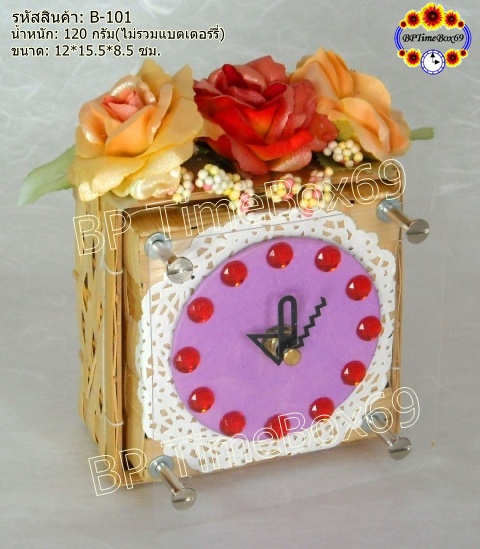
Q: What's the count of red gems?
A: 12